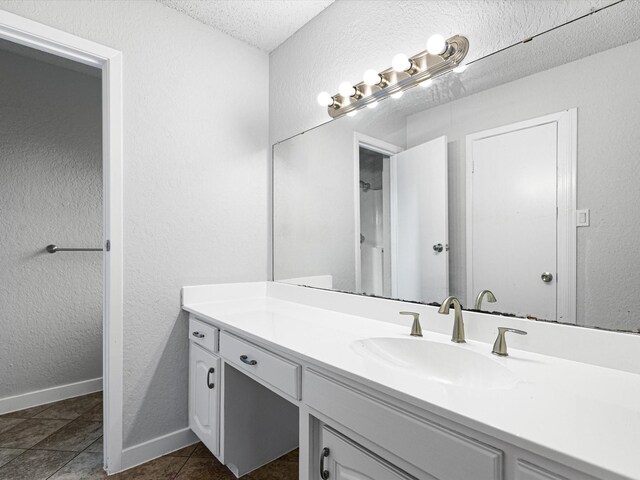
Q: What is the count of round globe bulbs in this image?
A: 5